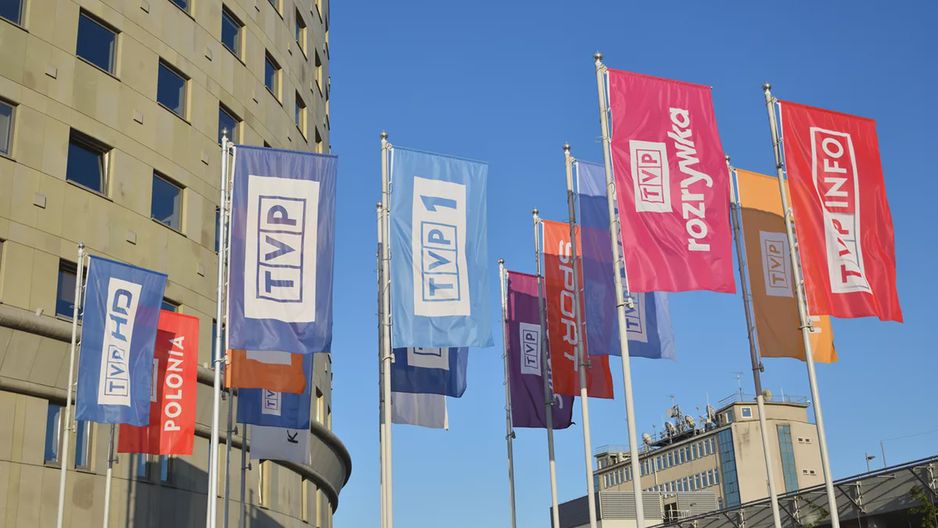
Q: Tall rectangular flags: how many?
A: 15